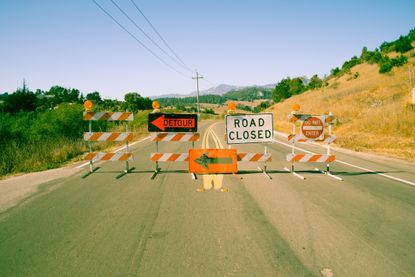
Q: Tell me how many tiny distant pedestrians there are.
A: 0